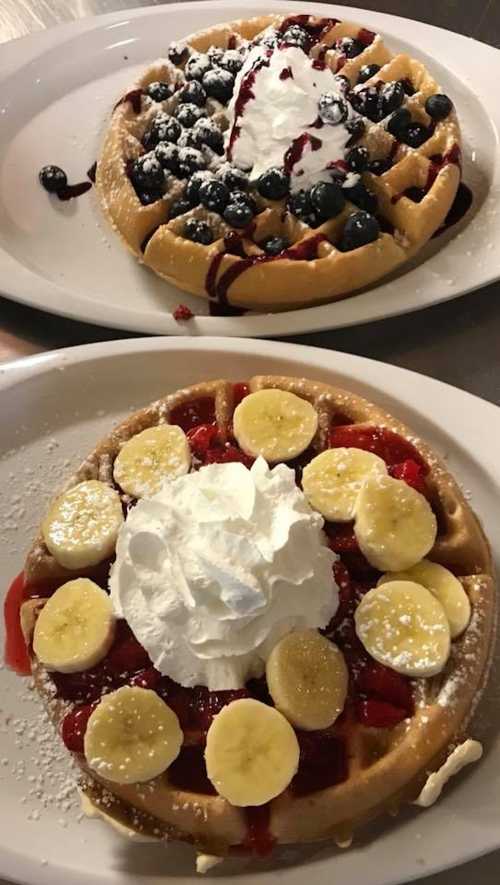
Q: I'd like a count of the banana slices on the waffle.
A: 11